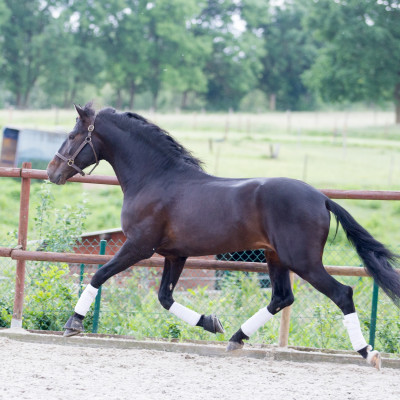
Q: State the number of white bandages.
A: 4